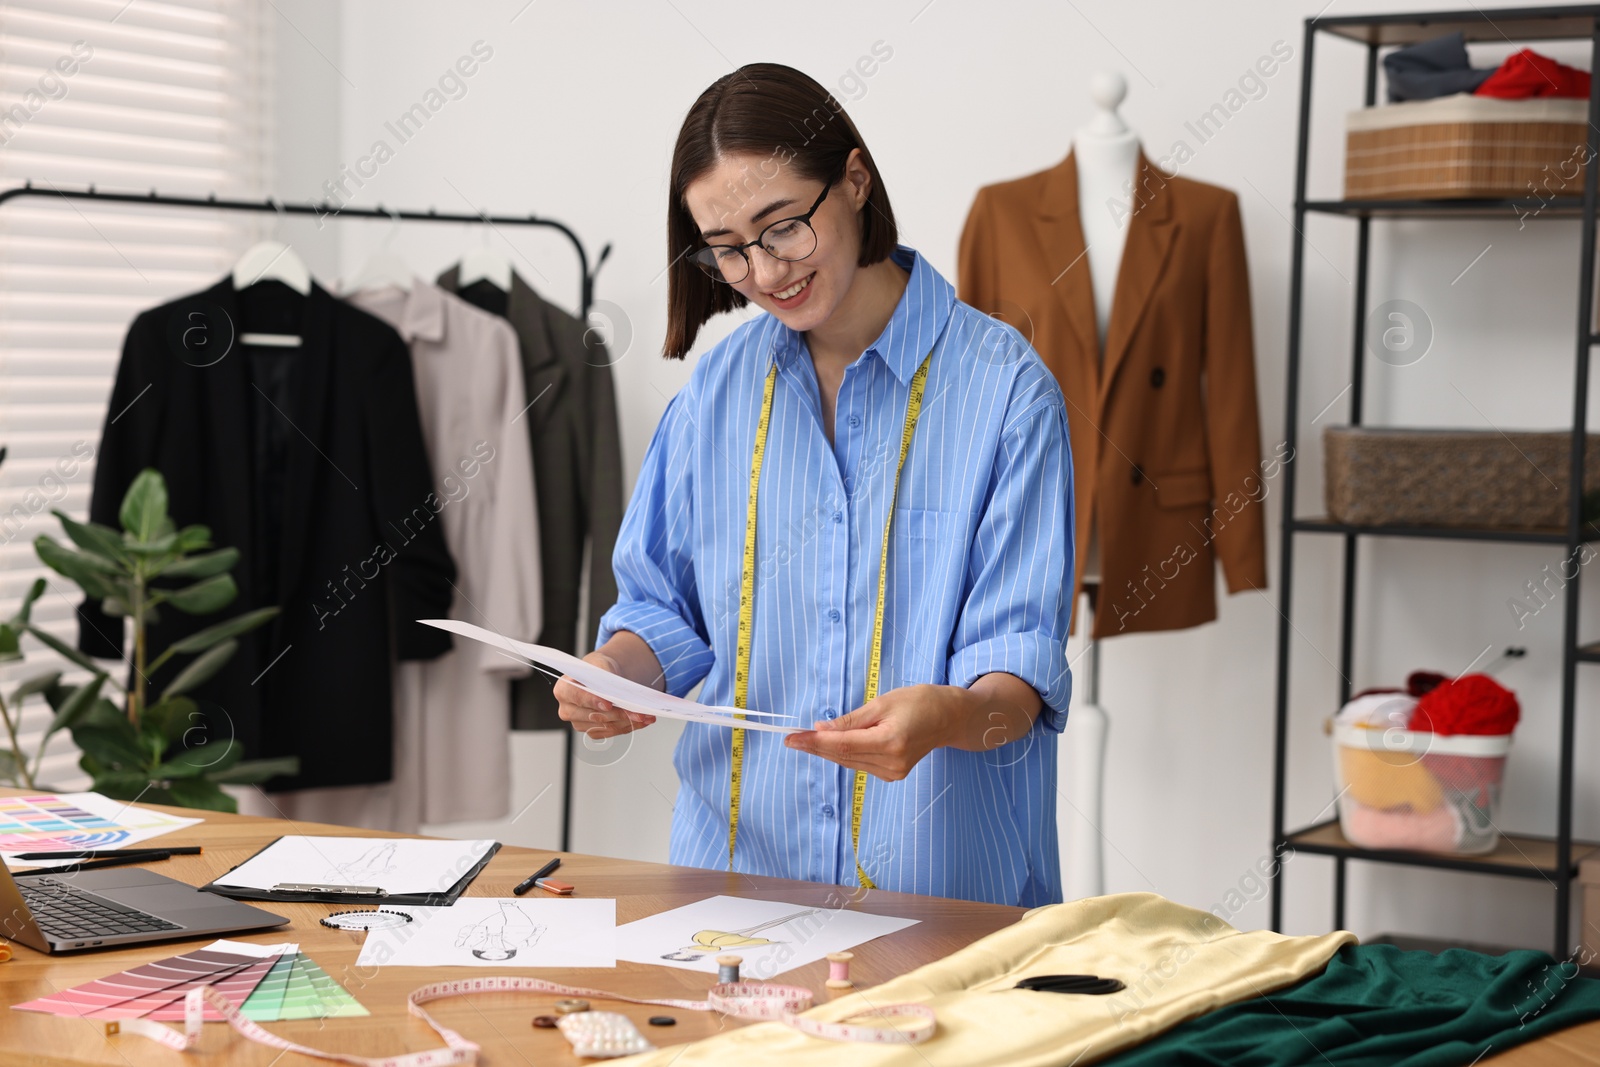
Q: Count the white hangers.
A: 3